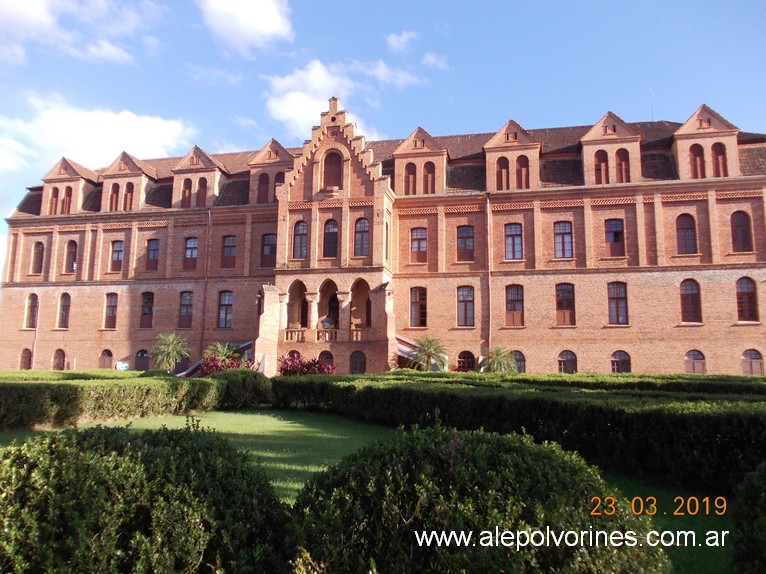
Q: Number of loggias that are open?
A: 3